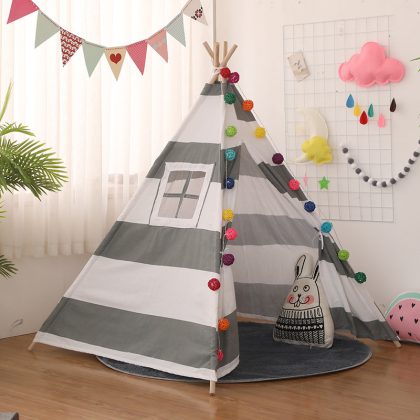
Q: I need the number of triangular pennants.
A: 9